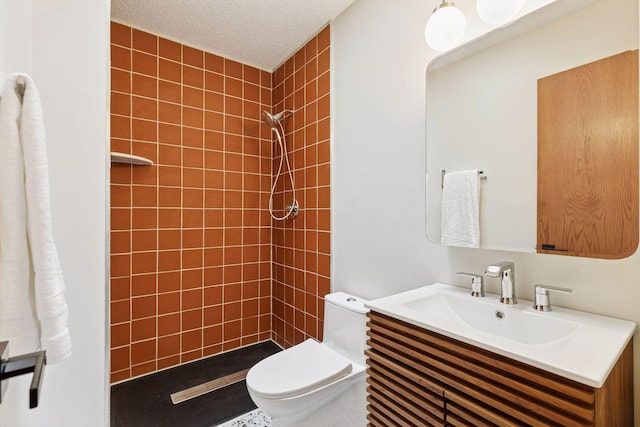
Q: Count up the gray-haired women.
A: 0